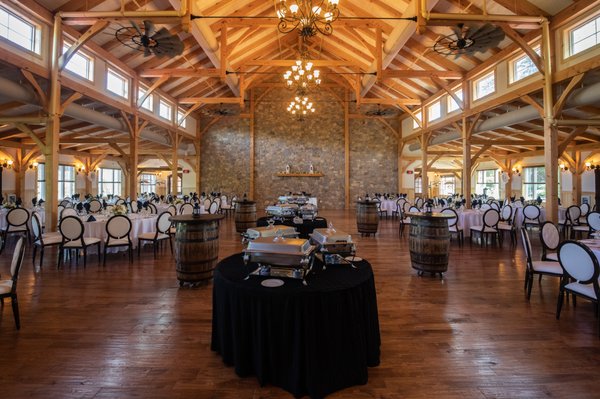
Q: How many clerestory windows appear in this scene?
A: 12